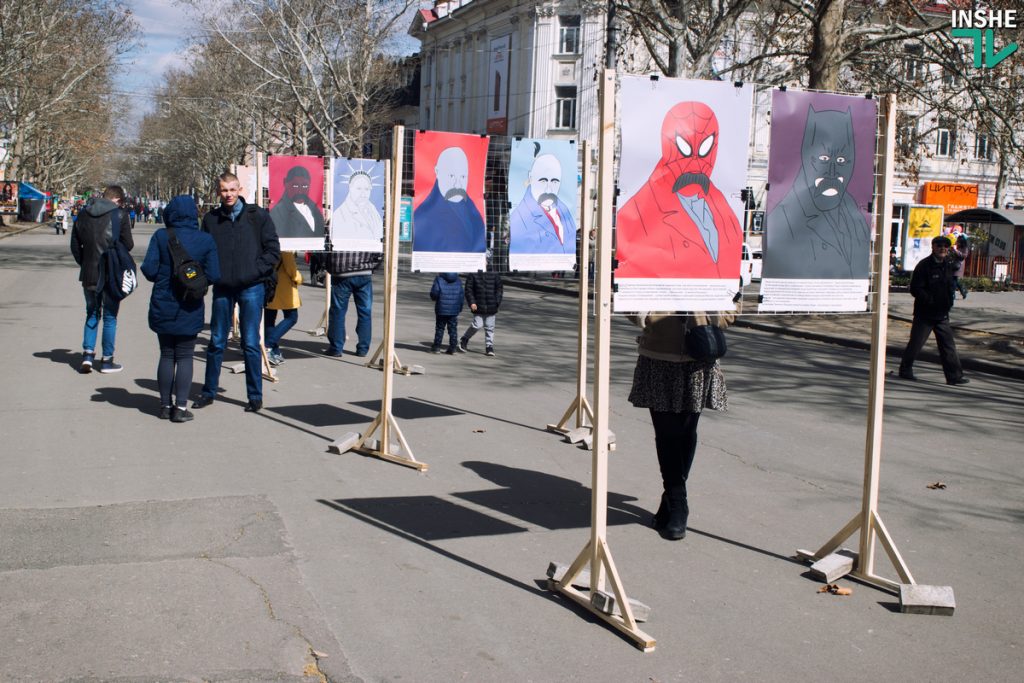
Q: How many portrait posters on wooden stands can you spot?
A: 6